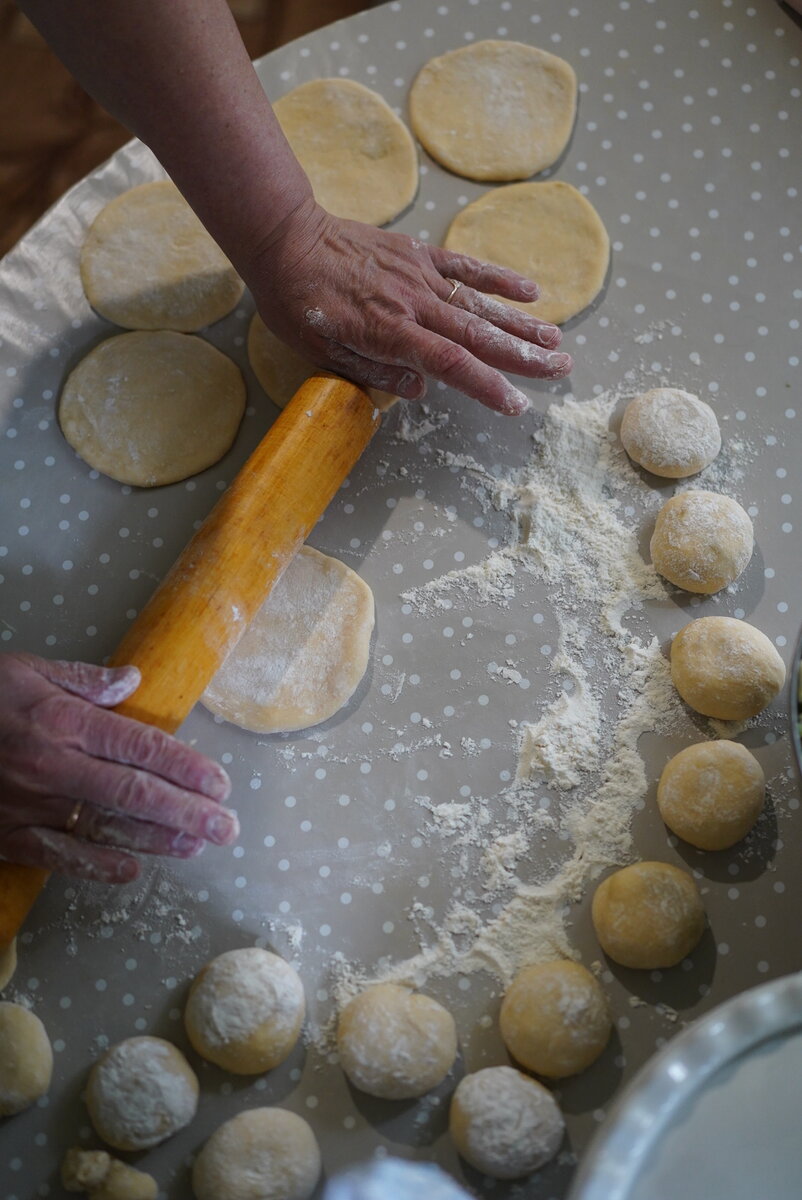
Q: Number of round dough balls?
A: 12